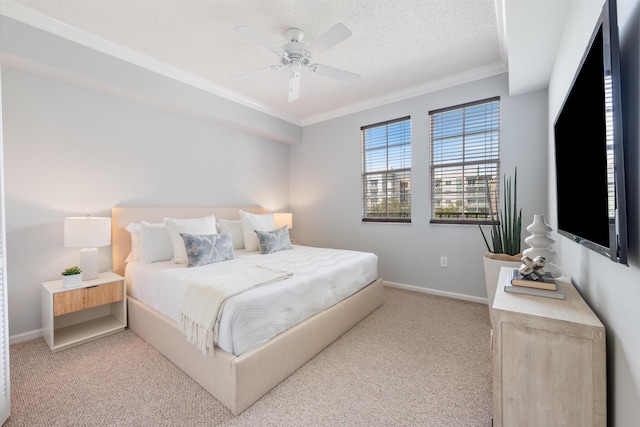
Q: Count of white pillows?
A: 5